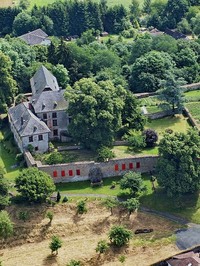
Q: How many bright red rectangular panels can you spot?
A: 8